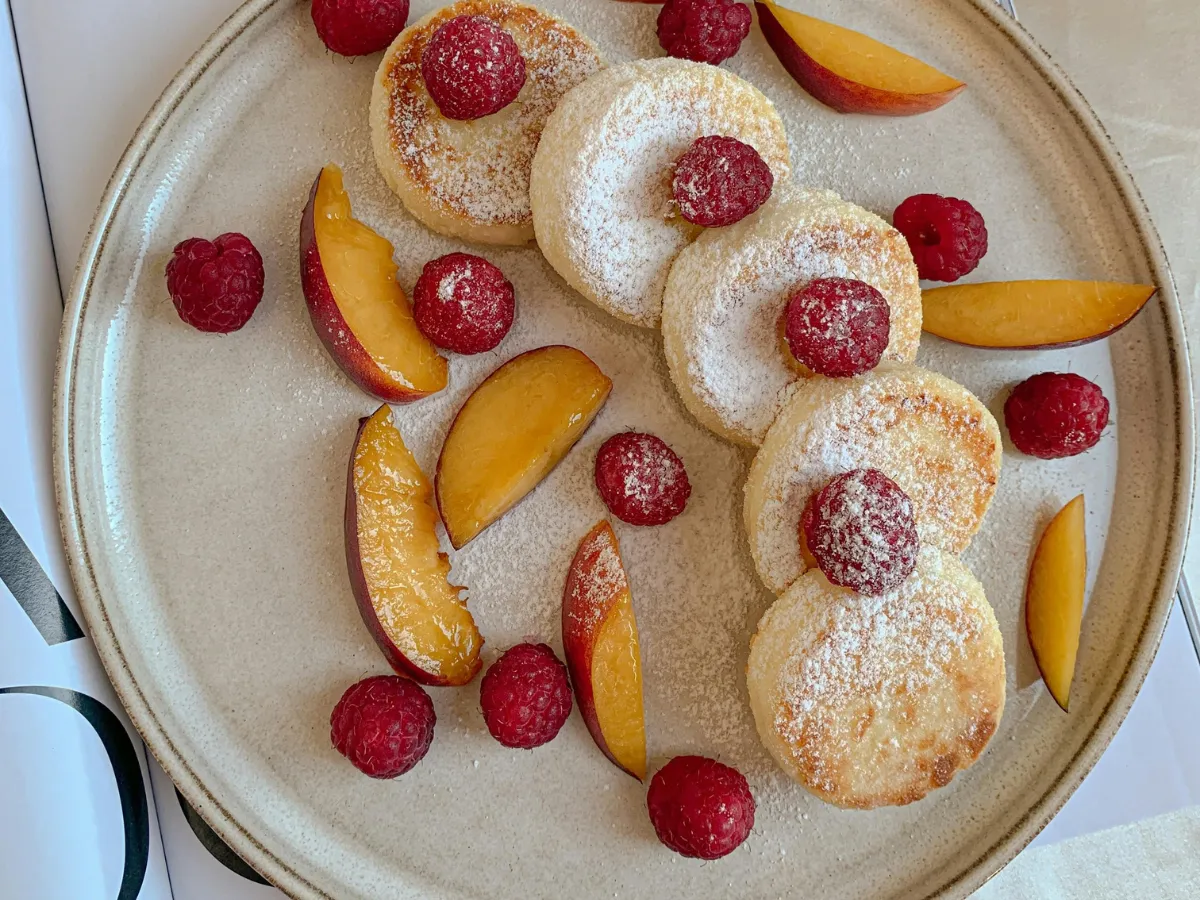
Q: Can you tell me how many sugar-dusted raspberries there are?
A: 6